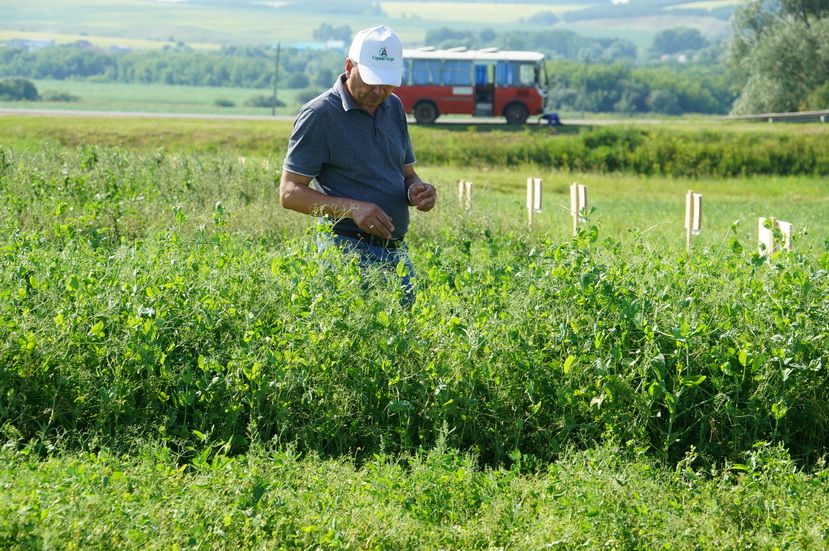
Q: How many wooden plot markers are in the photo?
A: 5